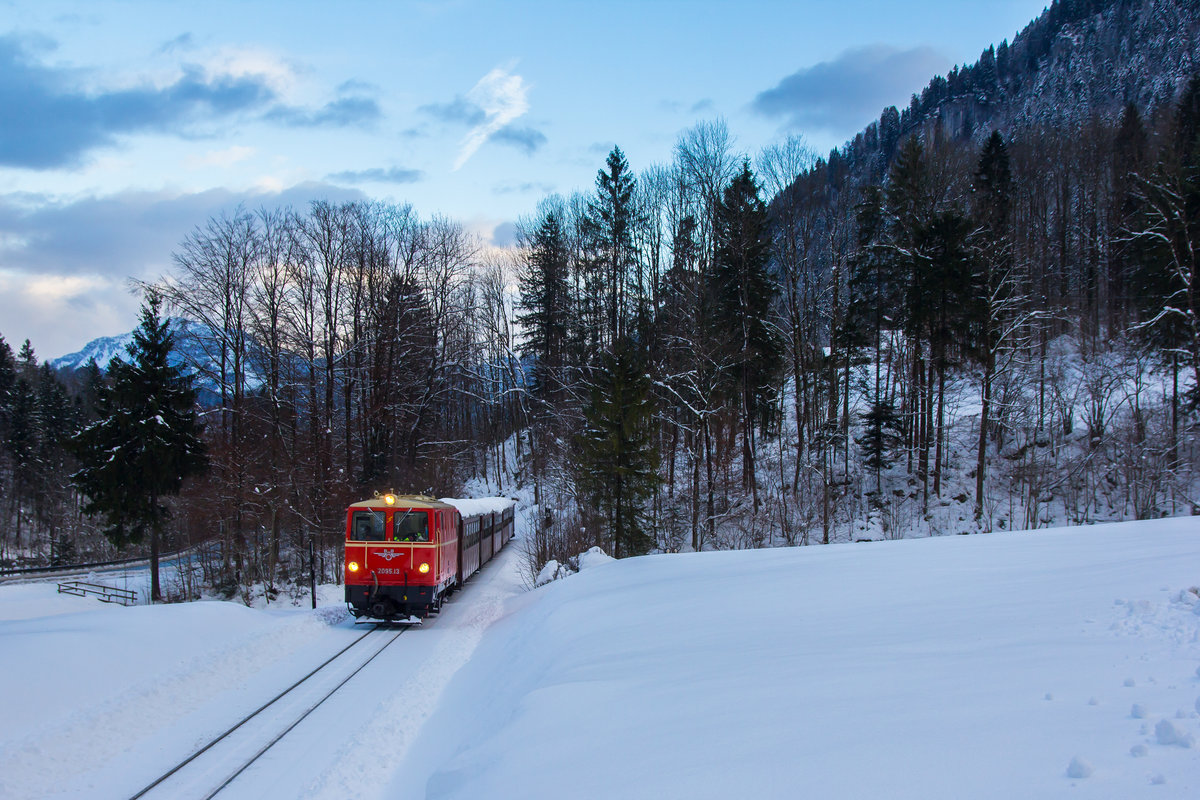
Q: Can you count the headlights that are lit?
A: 3